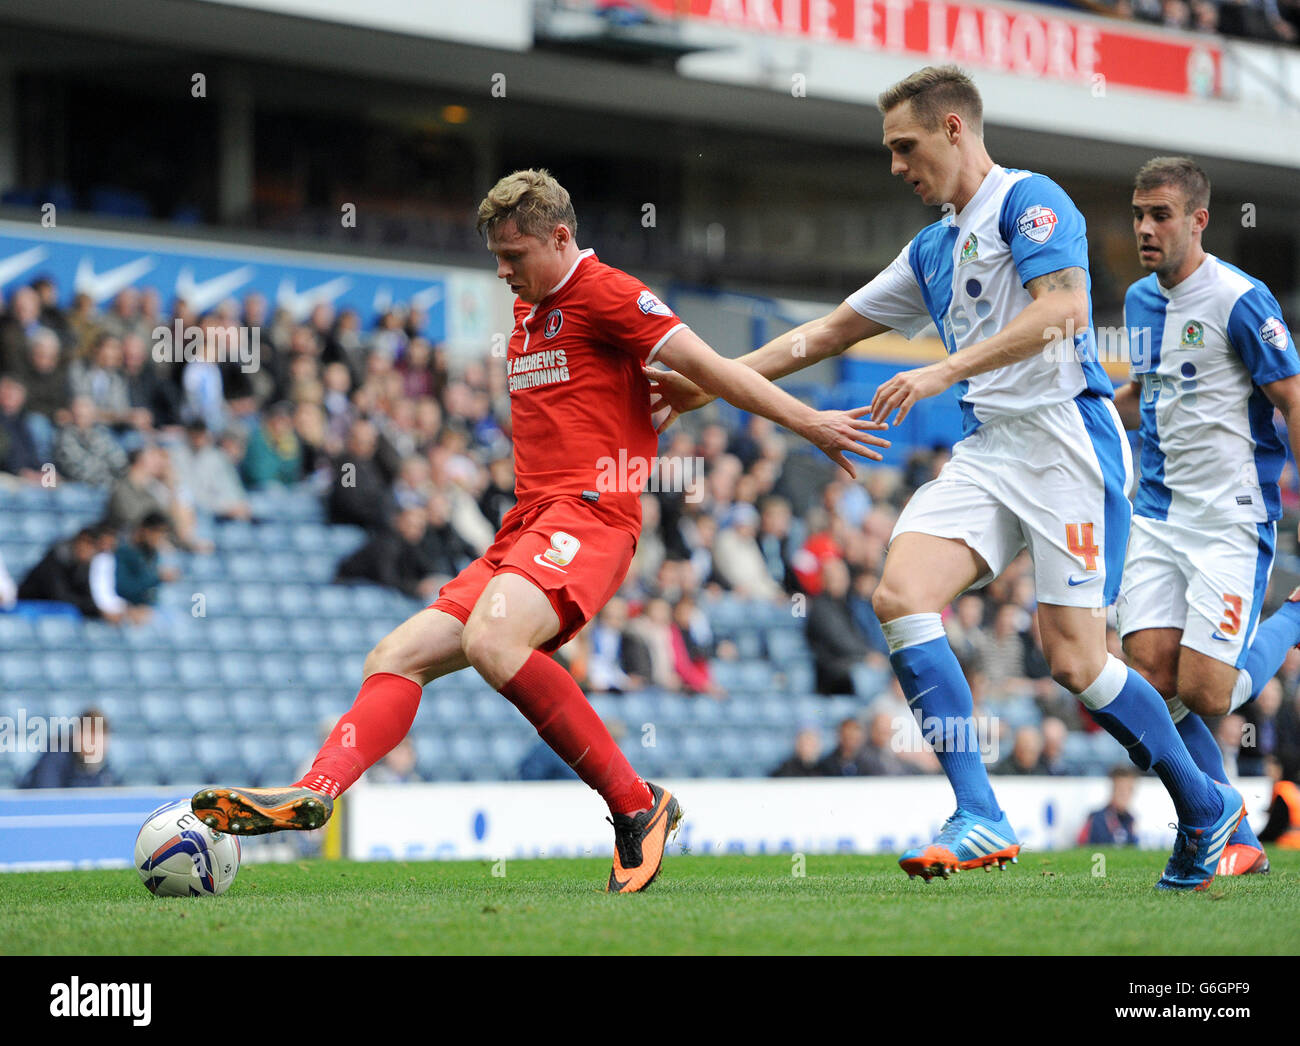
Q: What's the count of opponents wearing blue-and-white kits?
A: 2